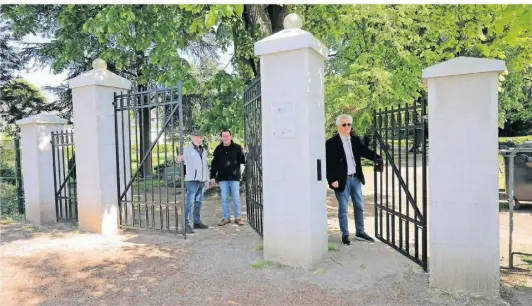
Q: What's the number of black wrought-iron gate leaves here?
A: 4